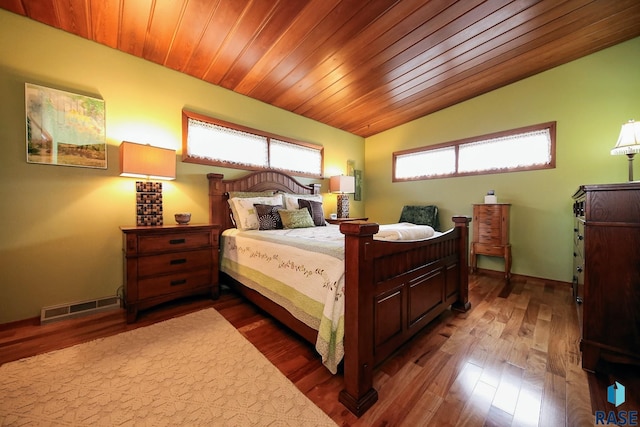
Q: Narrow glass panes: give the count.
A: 4